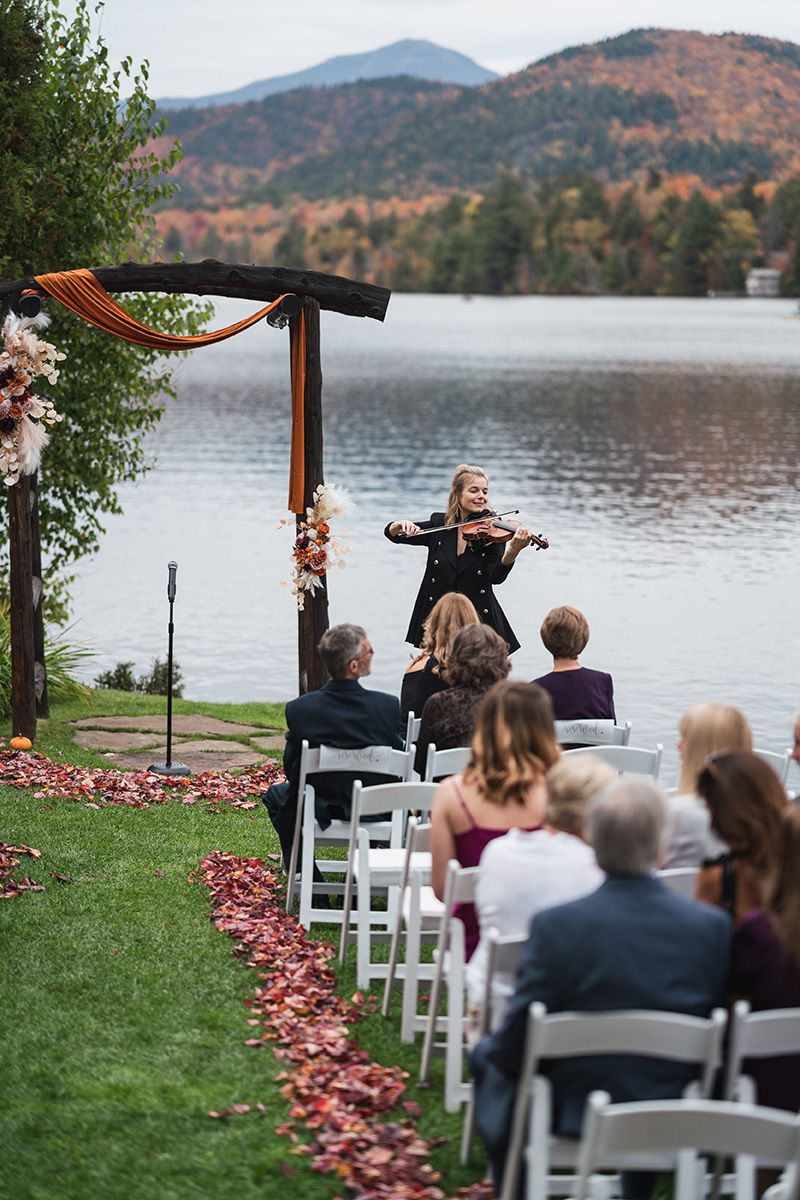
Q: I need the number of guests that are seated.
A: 11